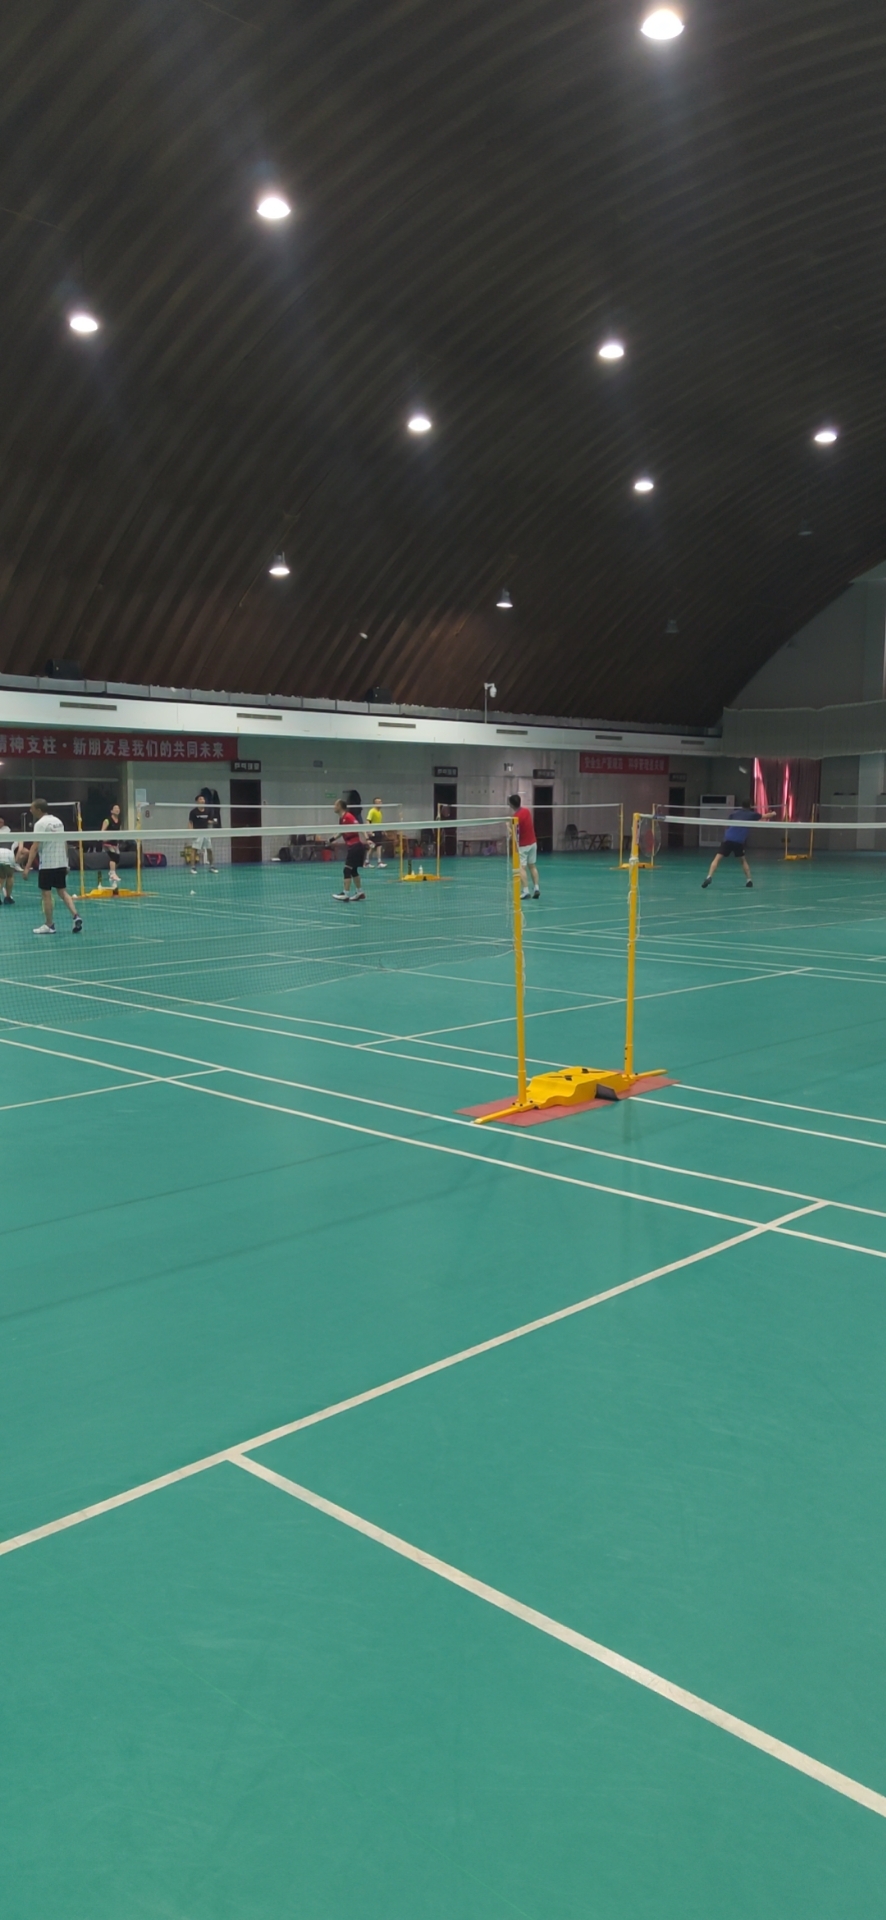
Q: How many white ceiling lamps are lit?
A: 9